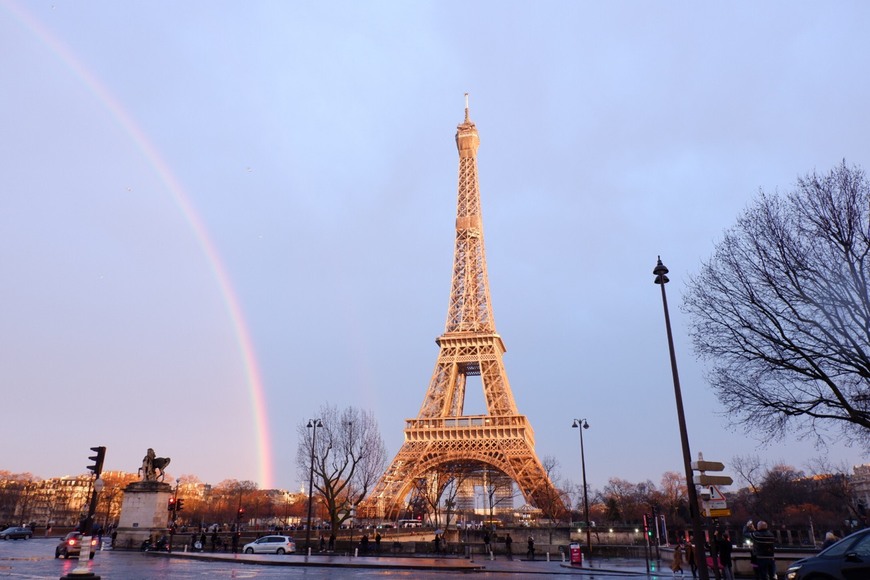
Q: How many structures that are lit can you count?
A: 1